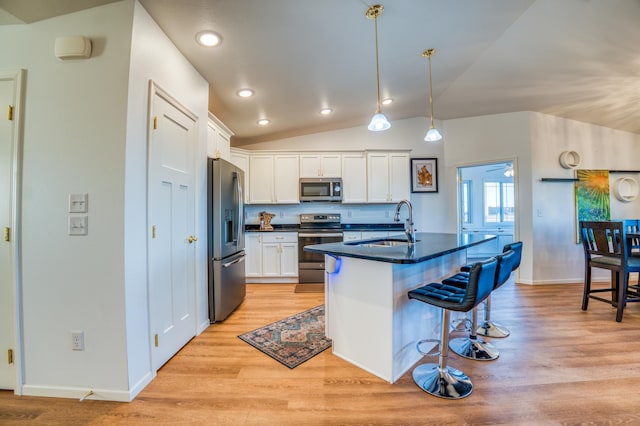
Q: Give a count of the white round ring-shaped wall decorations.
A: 2